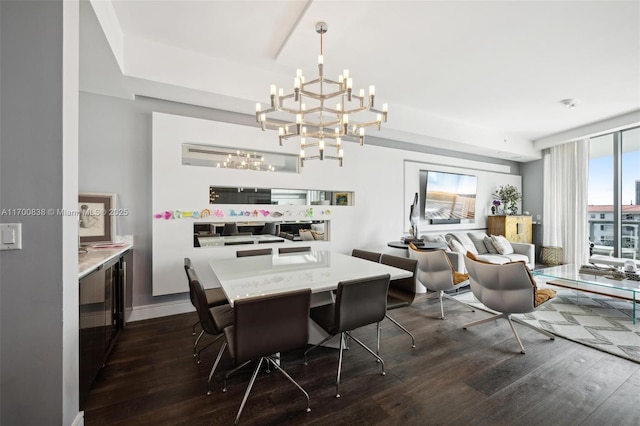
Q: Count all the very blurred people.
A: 0